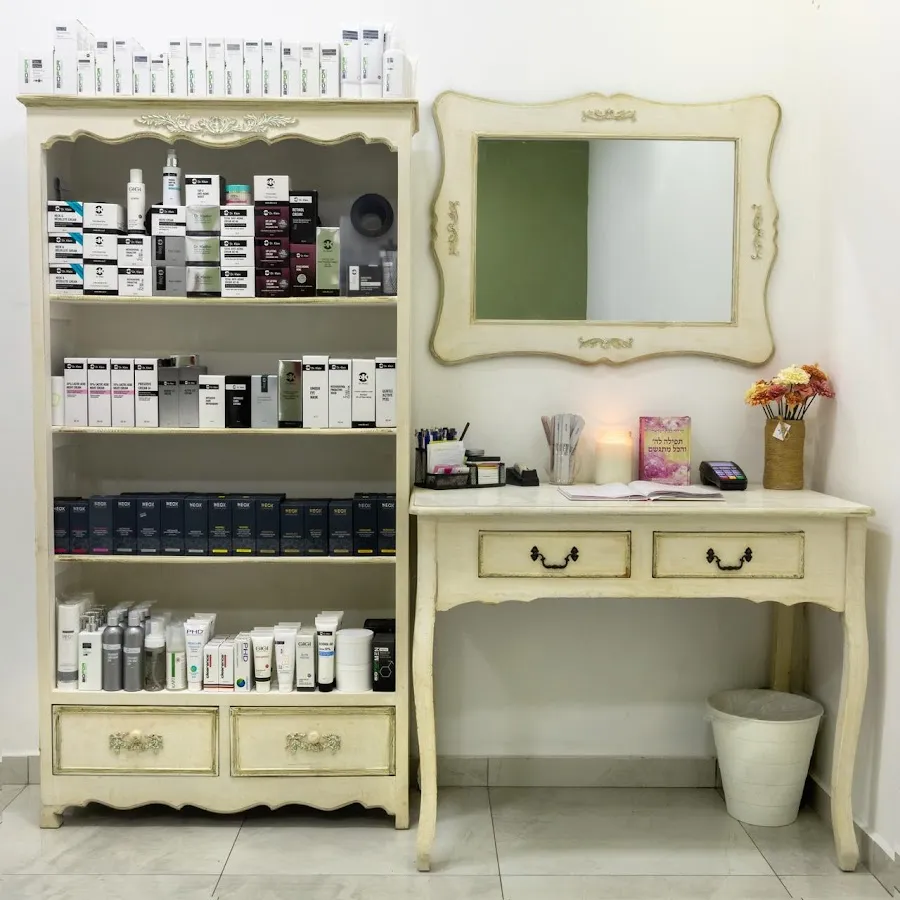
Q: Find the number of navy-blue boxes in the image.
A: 15